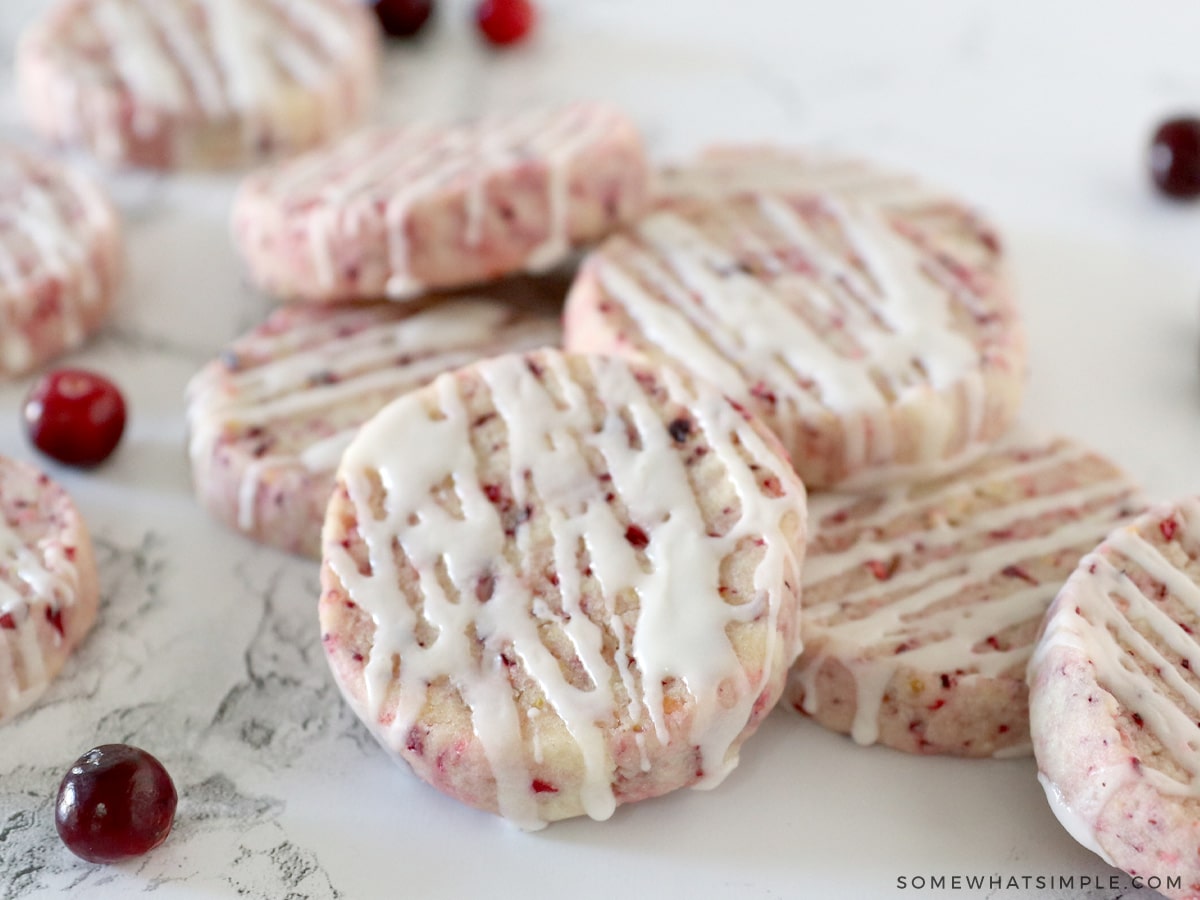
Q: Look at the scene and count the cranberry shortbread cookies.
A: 10